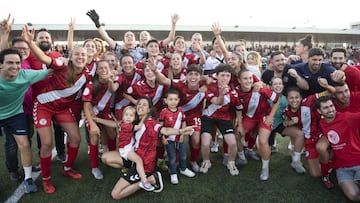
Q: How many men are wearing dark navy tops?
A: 2